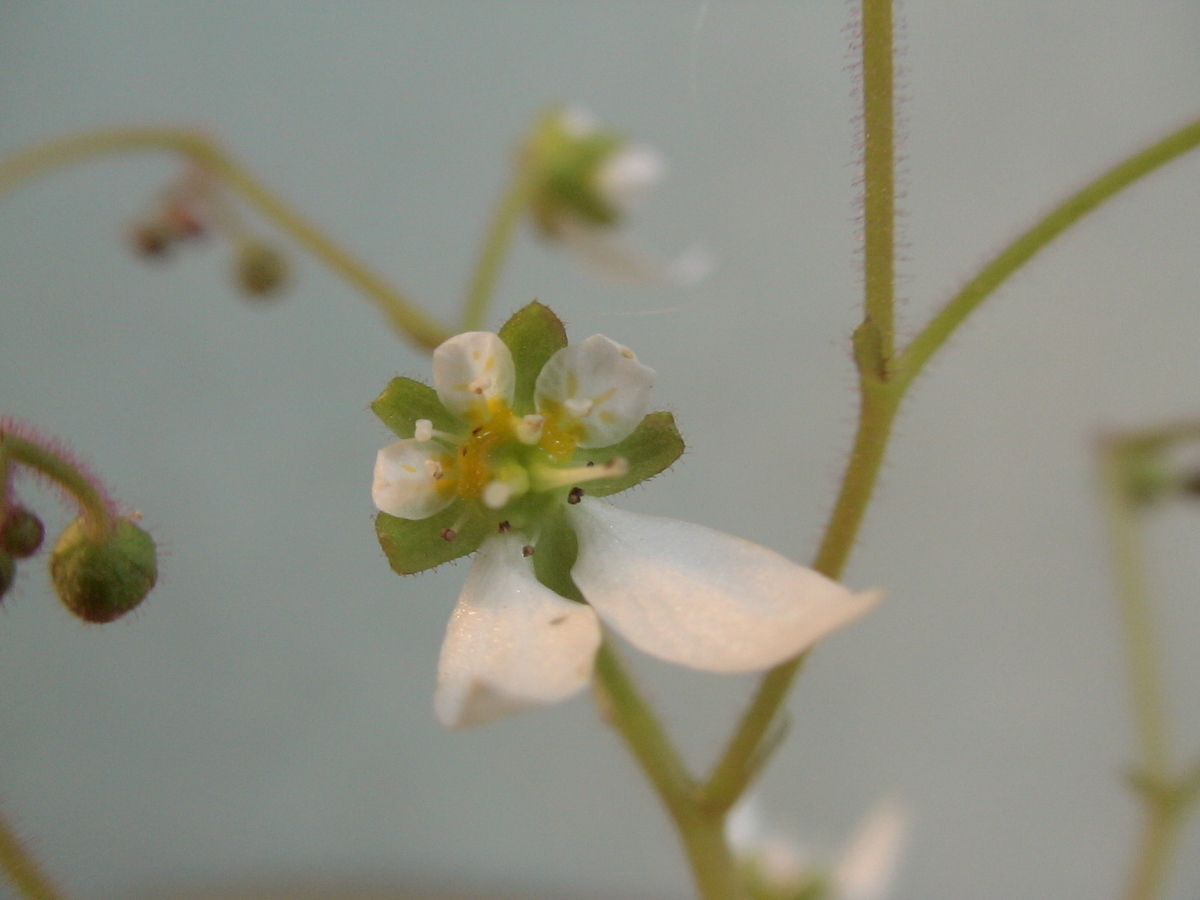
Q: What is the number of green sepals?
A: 5